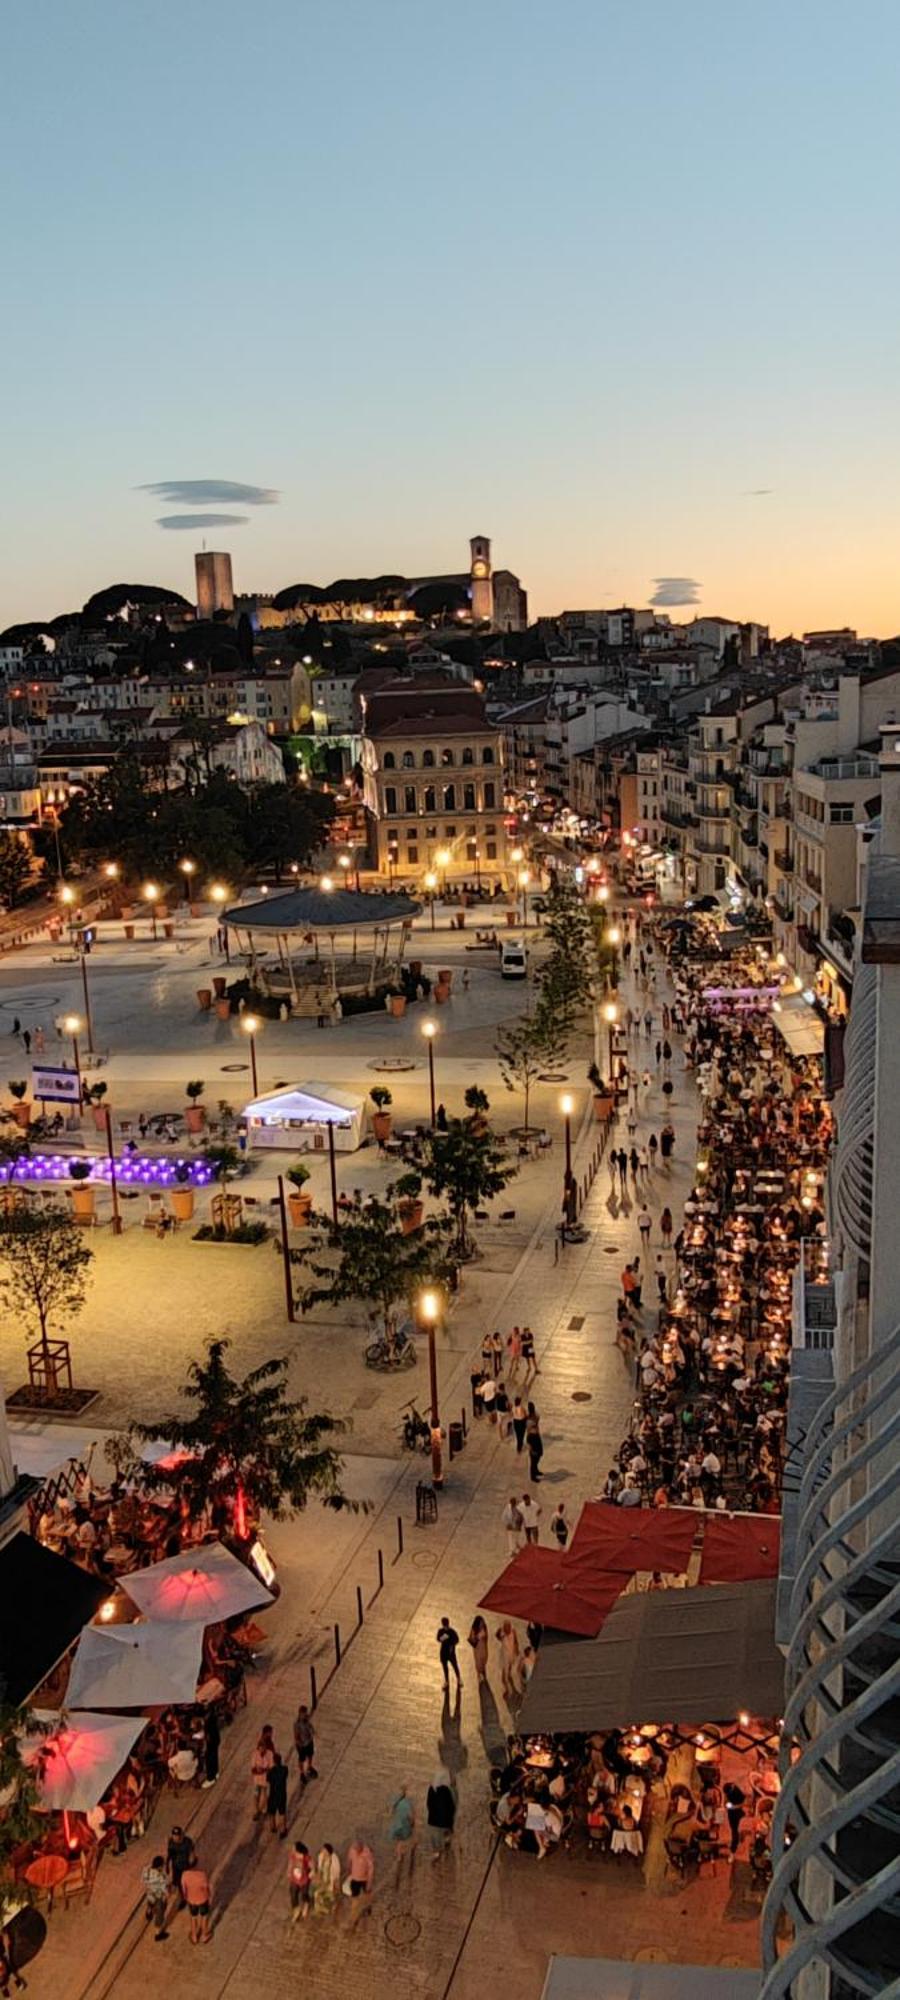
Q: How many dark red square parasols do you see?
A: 3